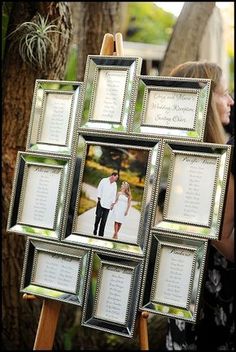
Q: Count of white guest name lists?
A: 7